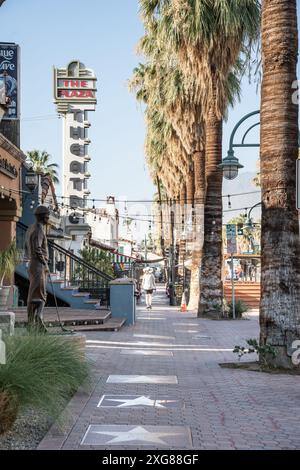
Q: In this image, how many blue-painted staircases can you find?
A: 1